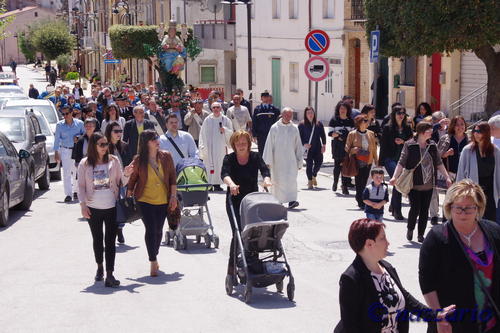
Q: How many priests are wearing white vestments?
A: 2